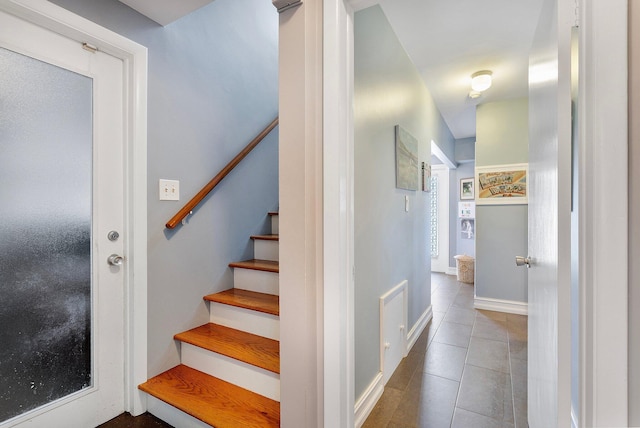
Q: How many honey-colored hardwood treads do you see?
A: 6